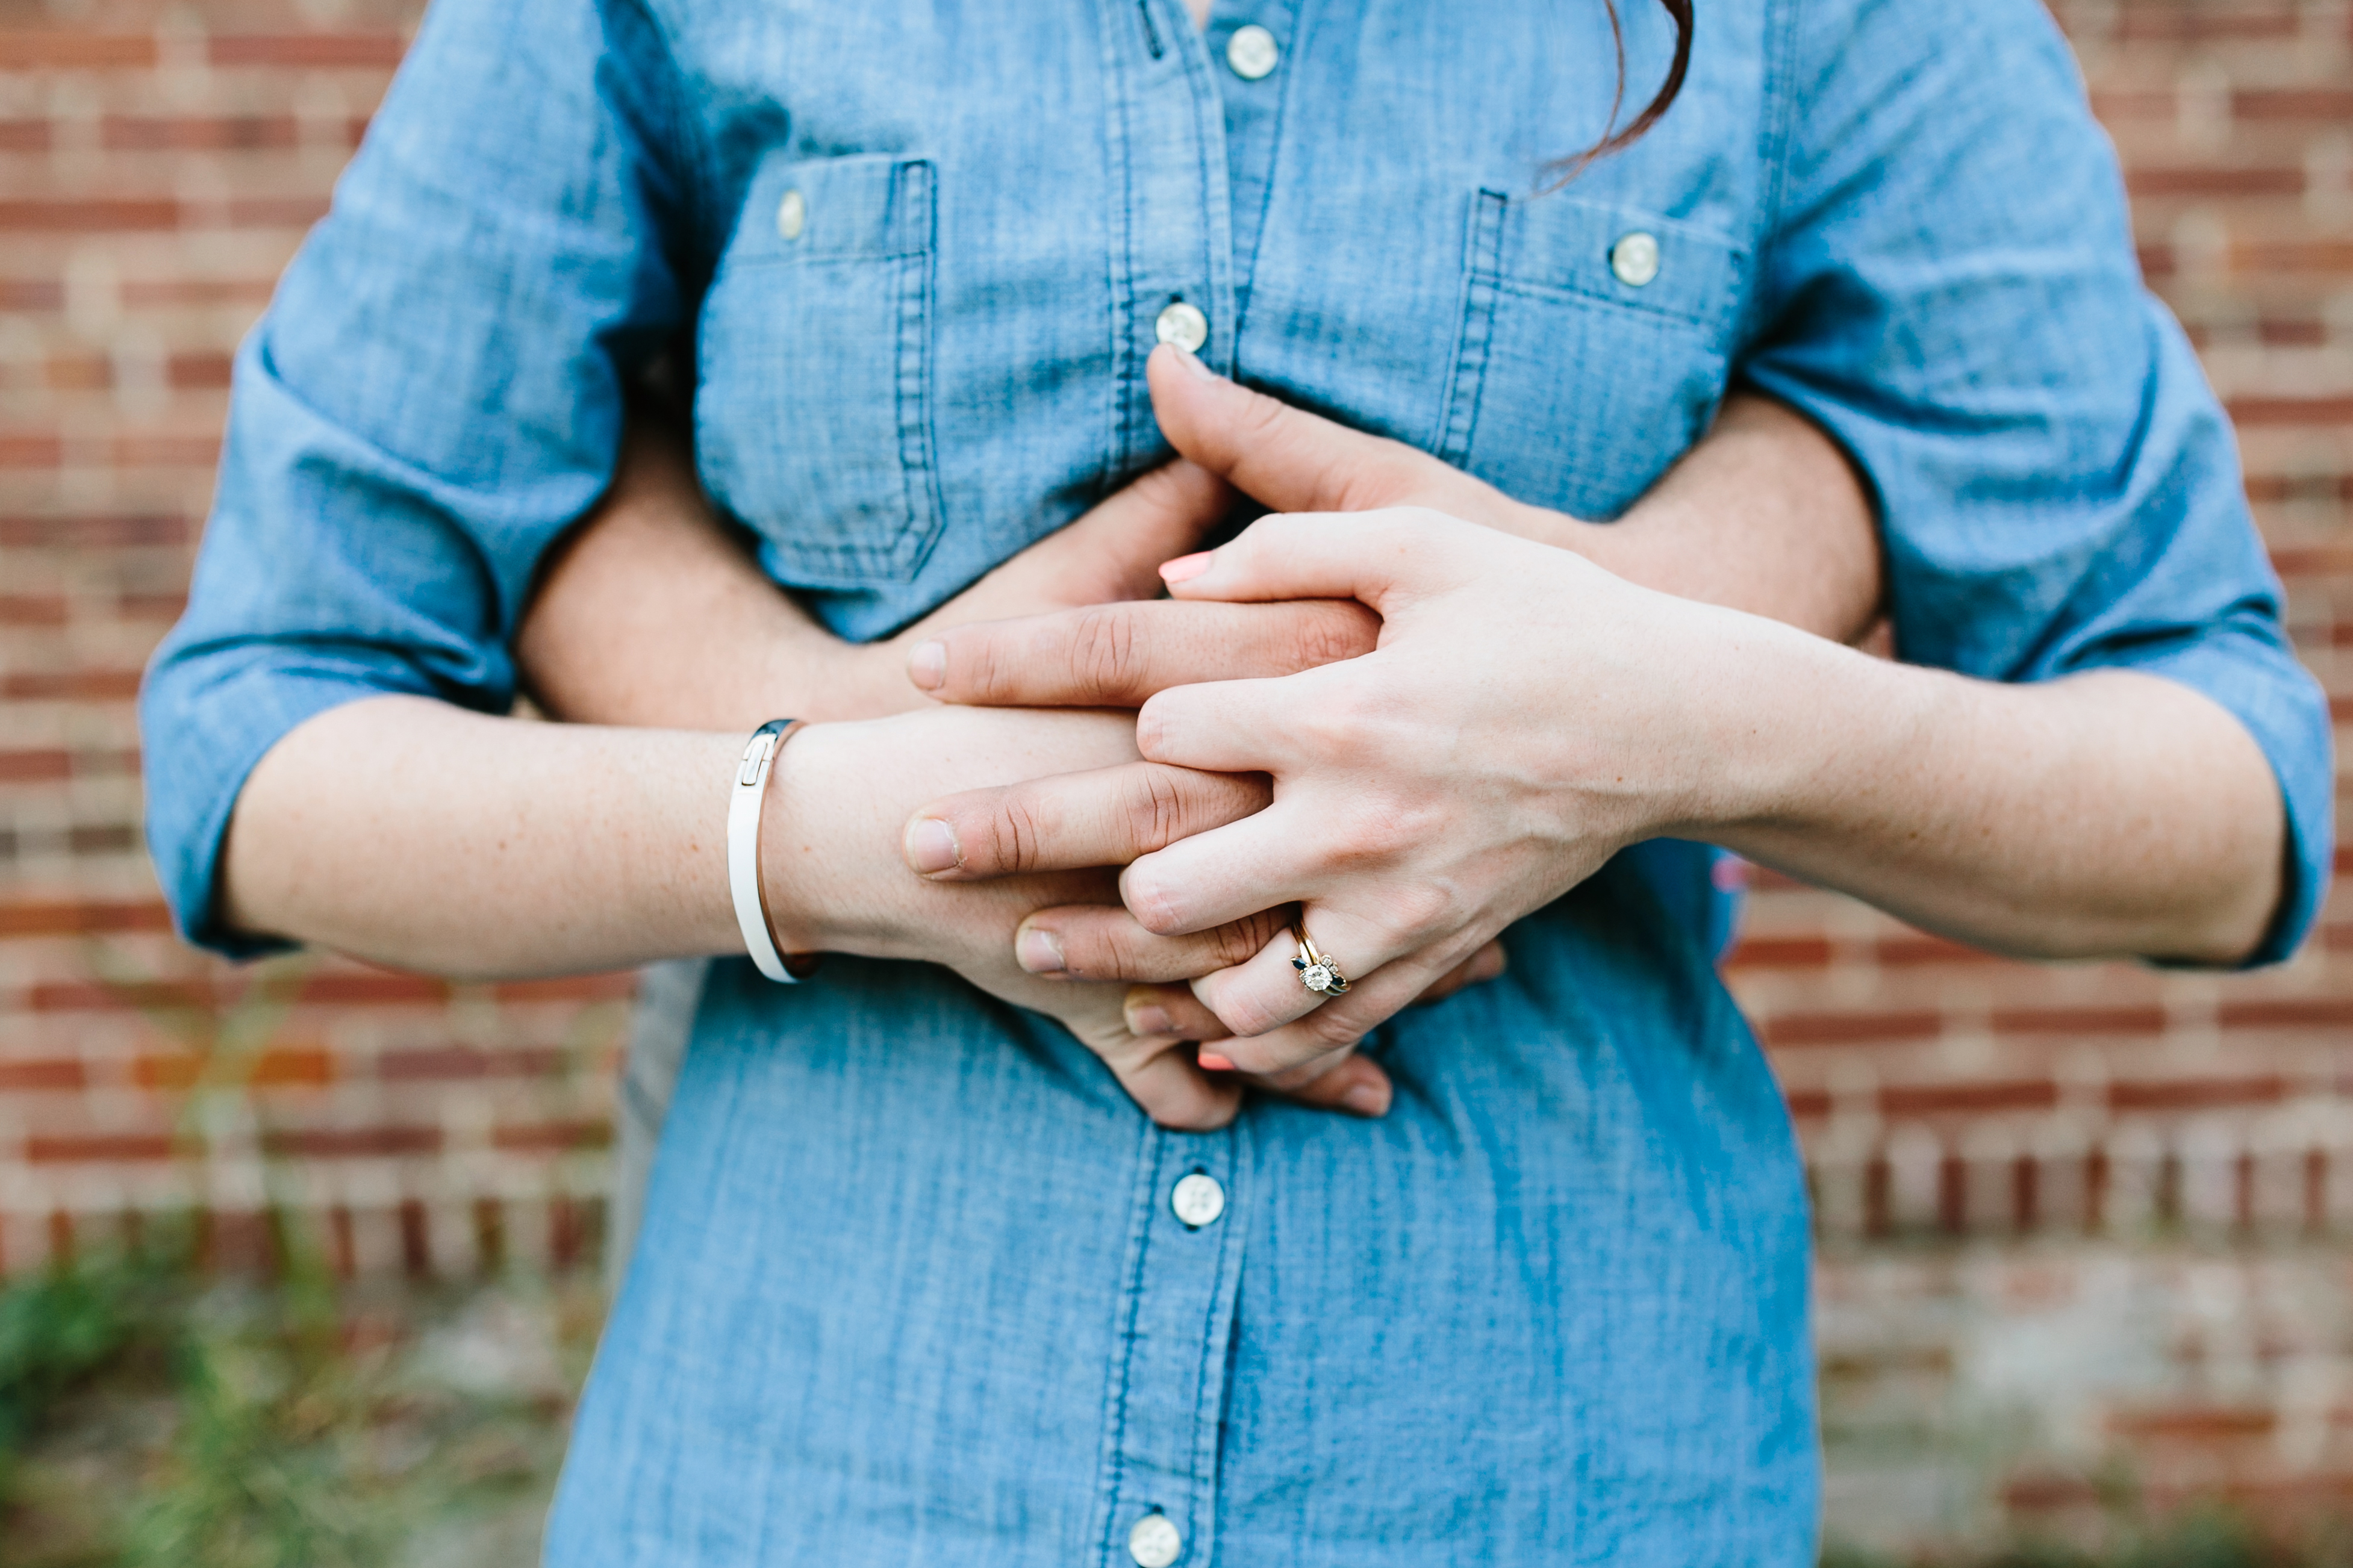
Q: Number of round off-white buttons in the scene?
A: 6